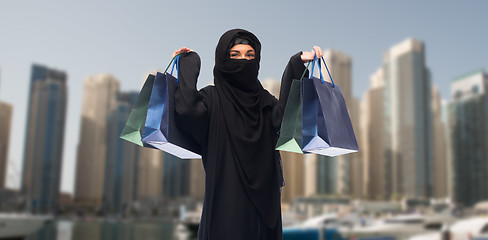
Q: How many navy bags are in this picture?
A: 2